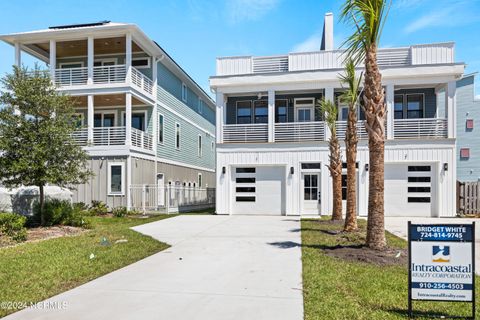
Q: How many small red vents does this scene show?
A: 2